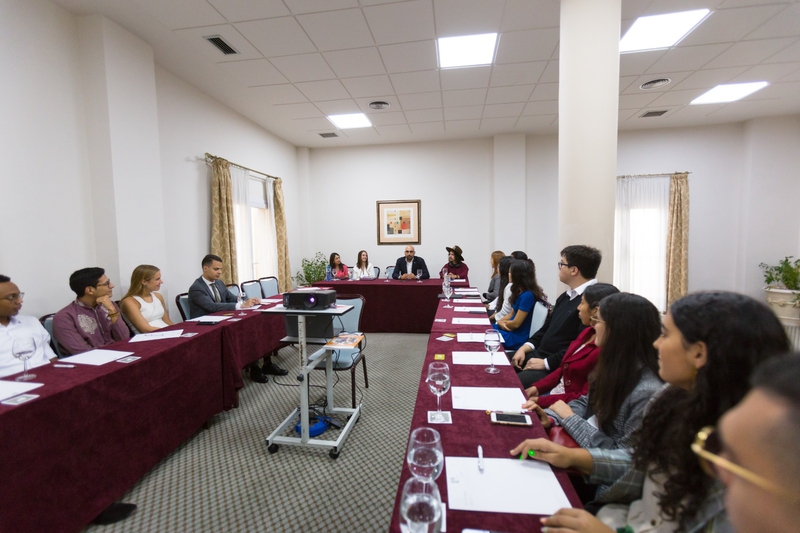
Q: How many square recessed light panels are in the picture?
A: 4